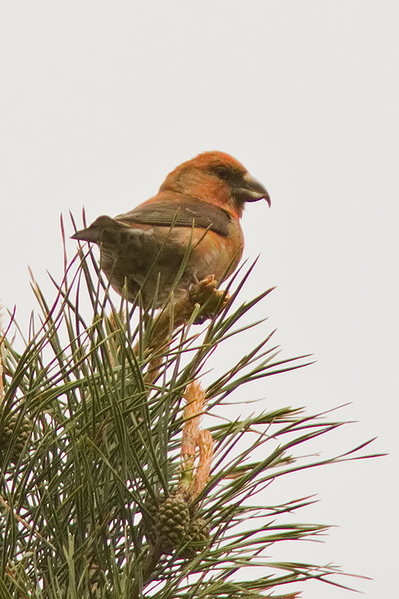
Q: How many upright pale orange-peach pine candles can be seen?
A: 2